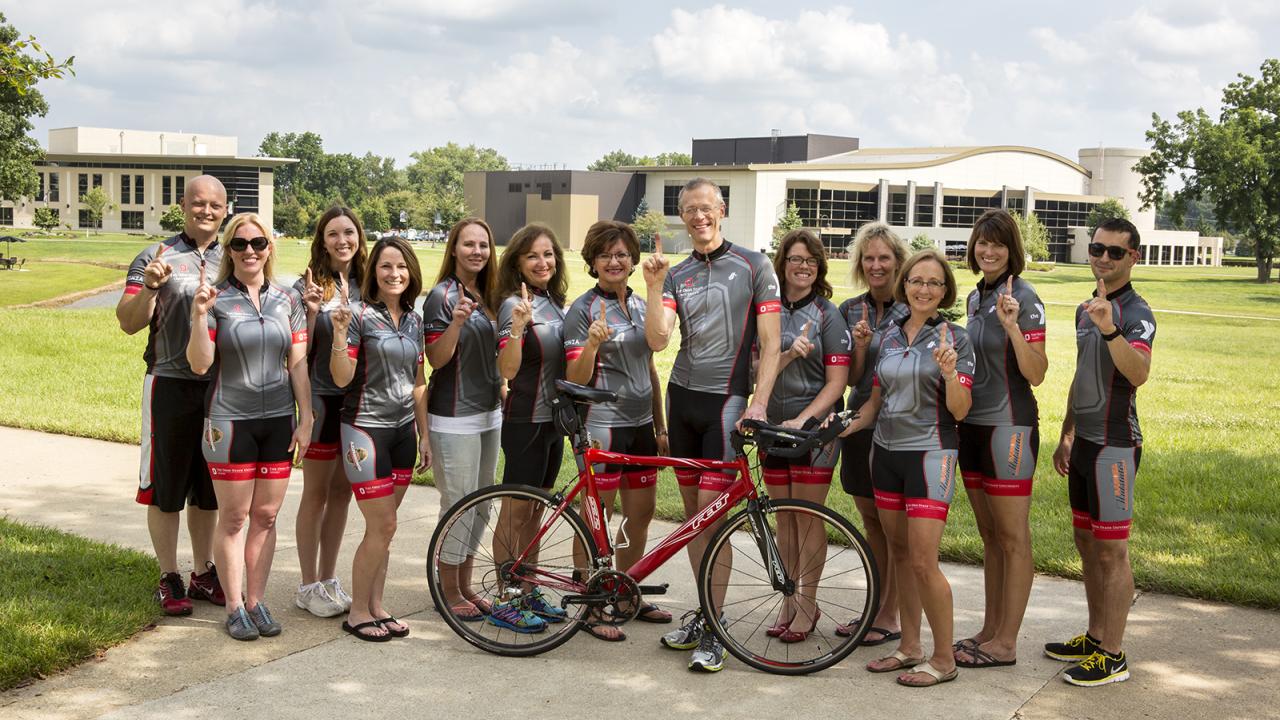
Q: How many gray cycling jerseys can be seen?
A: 13